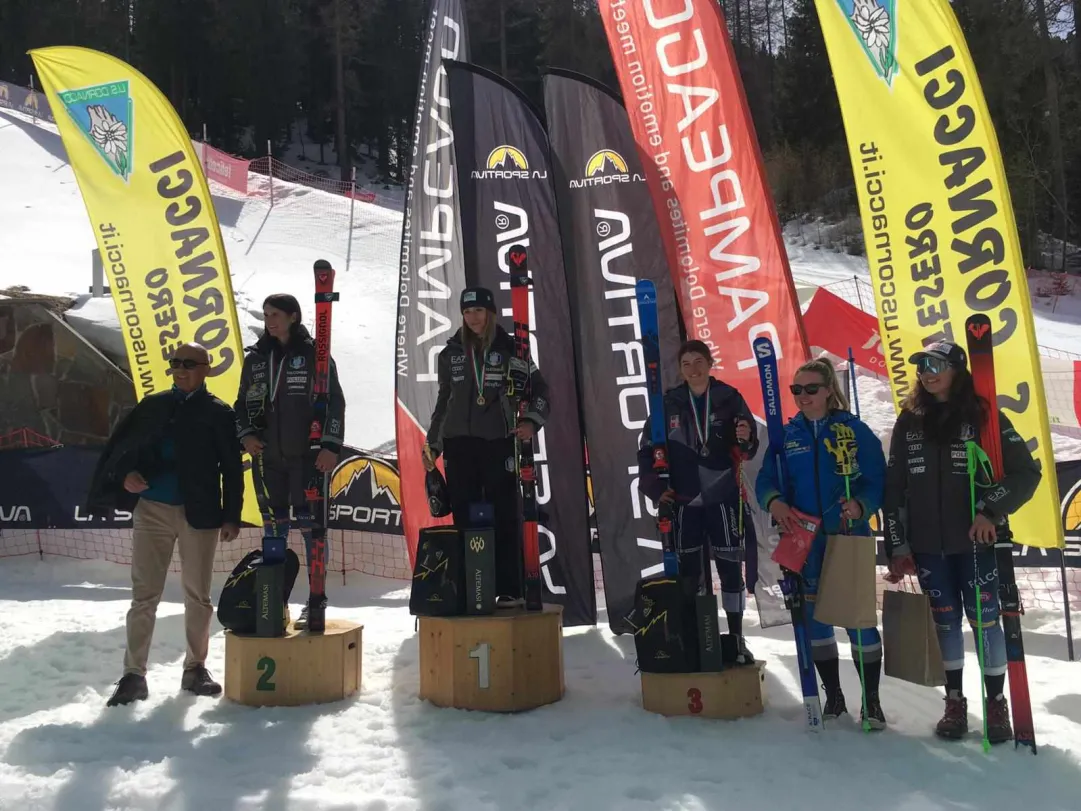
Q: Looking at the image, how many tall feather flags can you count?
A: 6